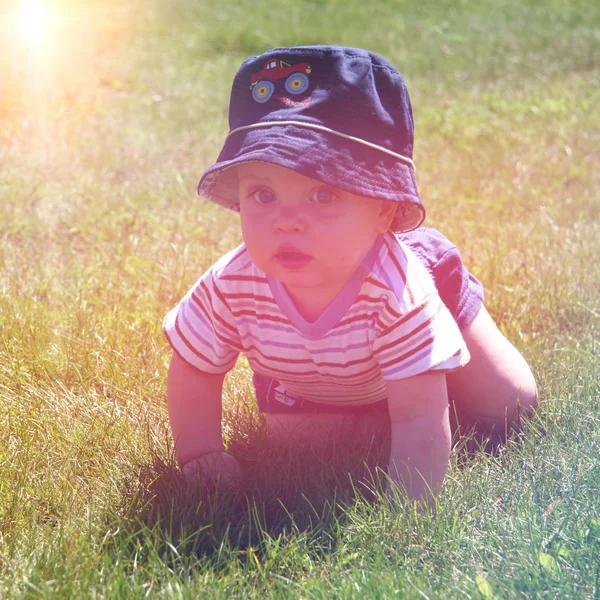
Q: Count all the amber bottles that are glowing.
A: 0